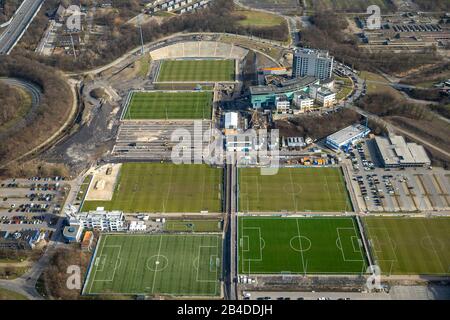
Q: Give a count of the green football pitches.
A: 7